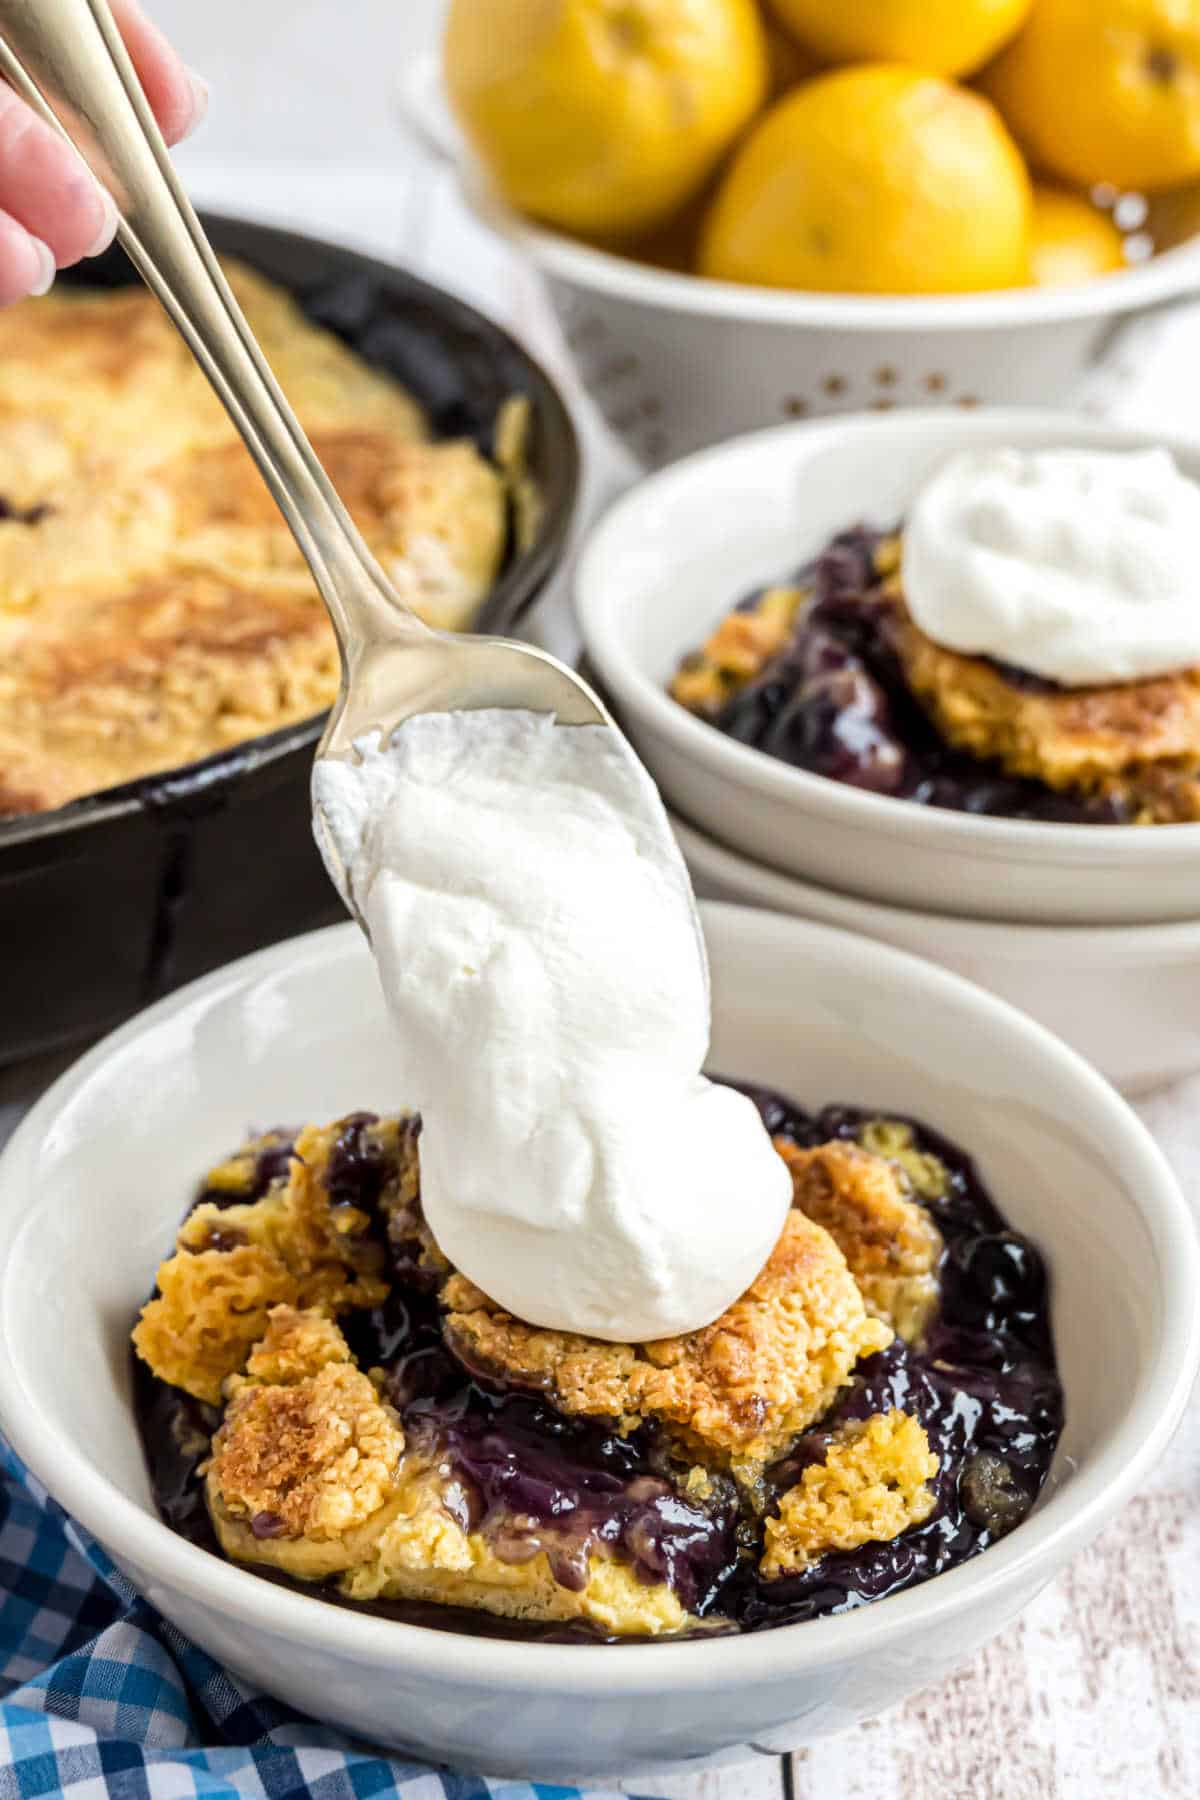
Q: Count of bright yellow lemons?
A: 5